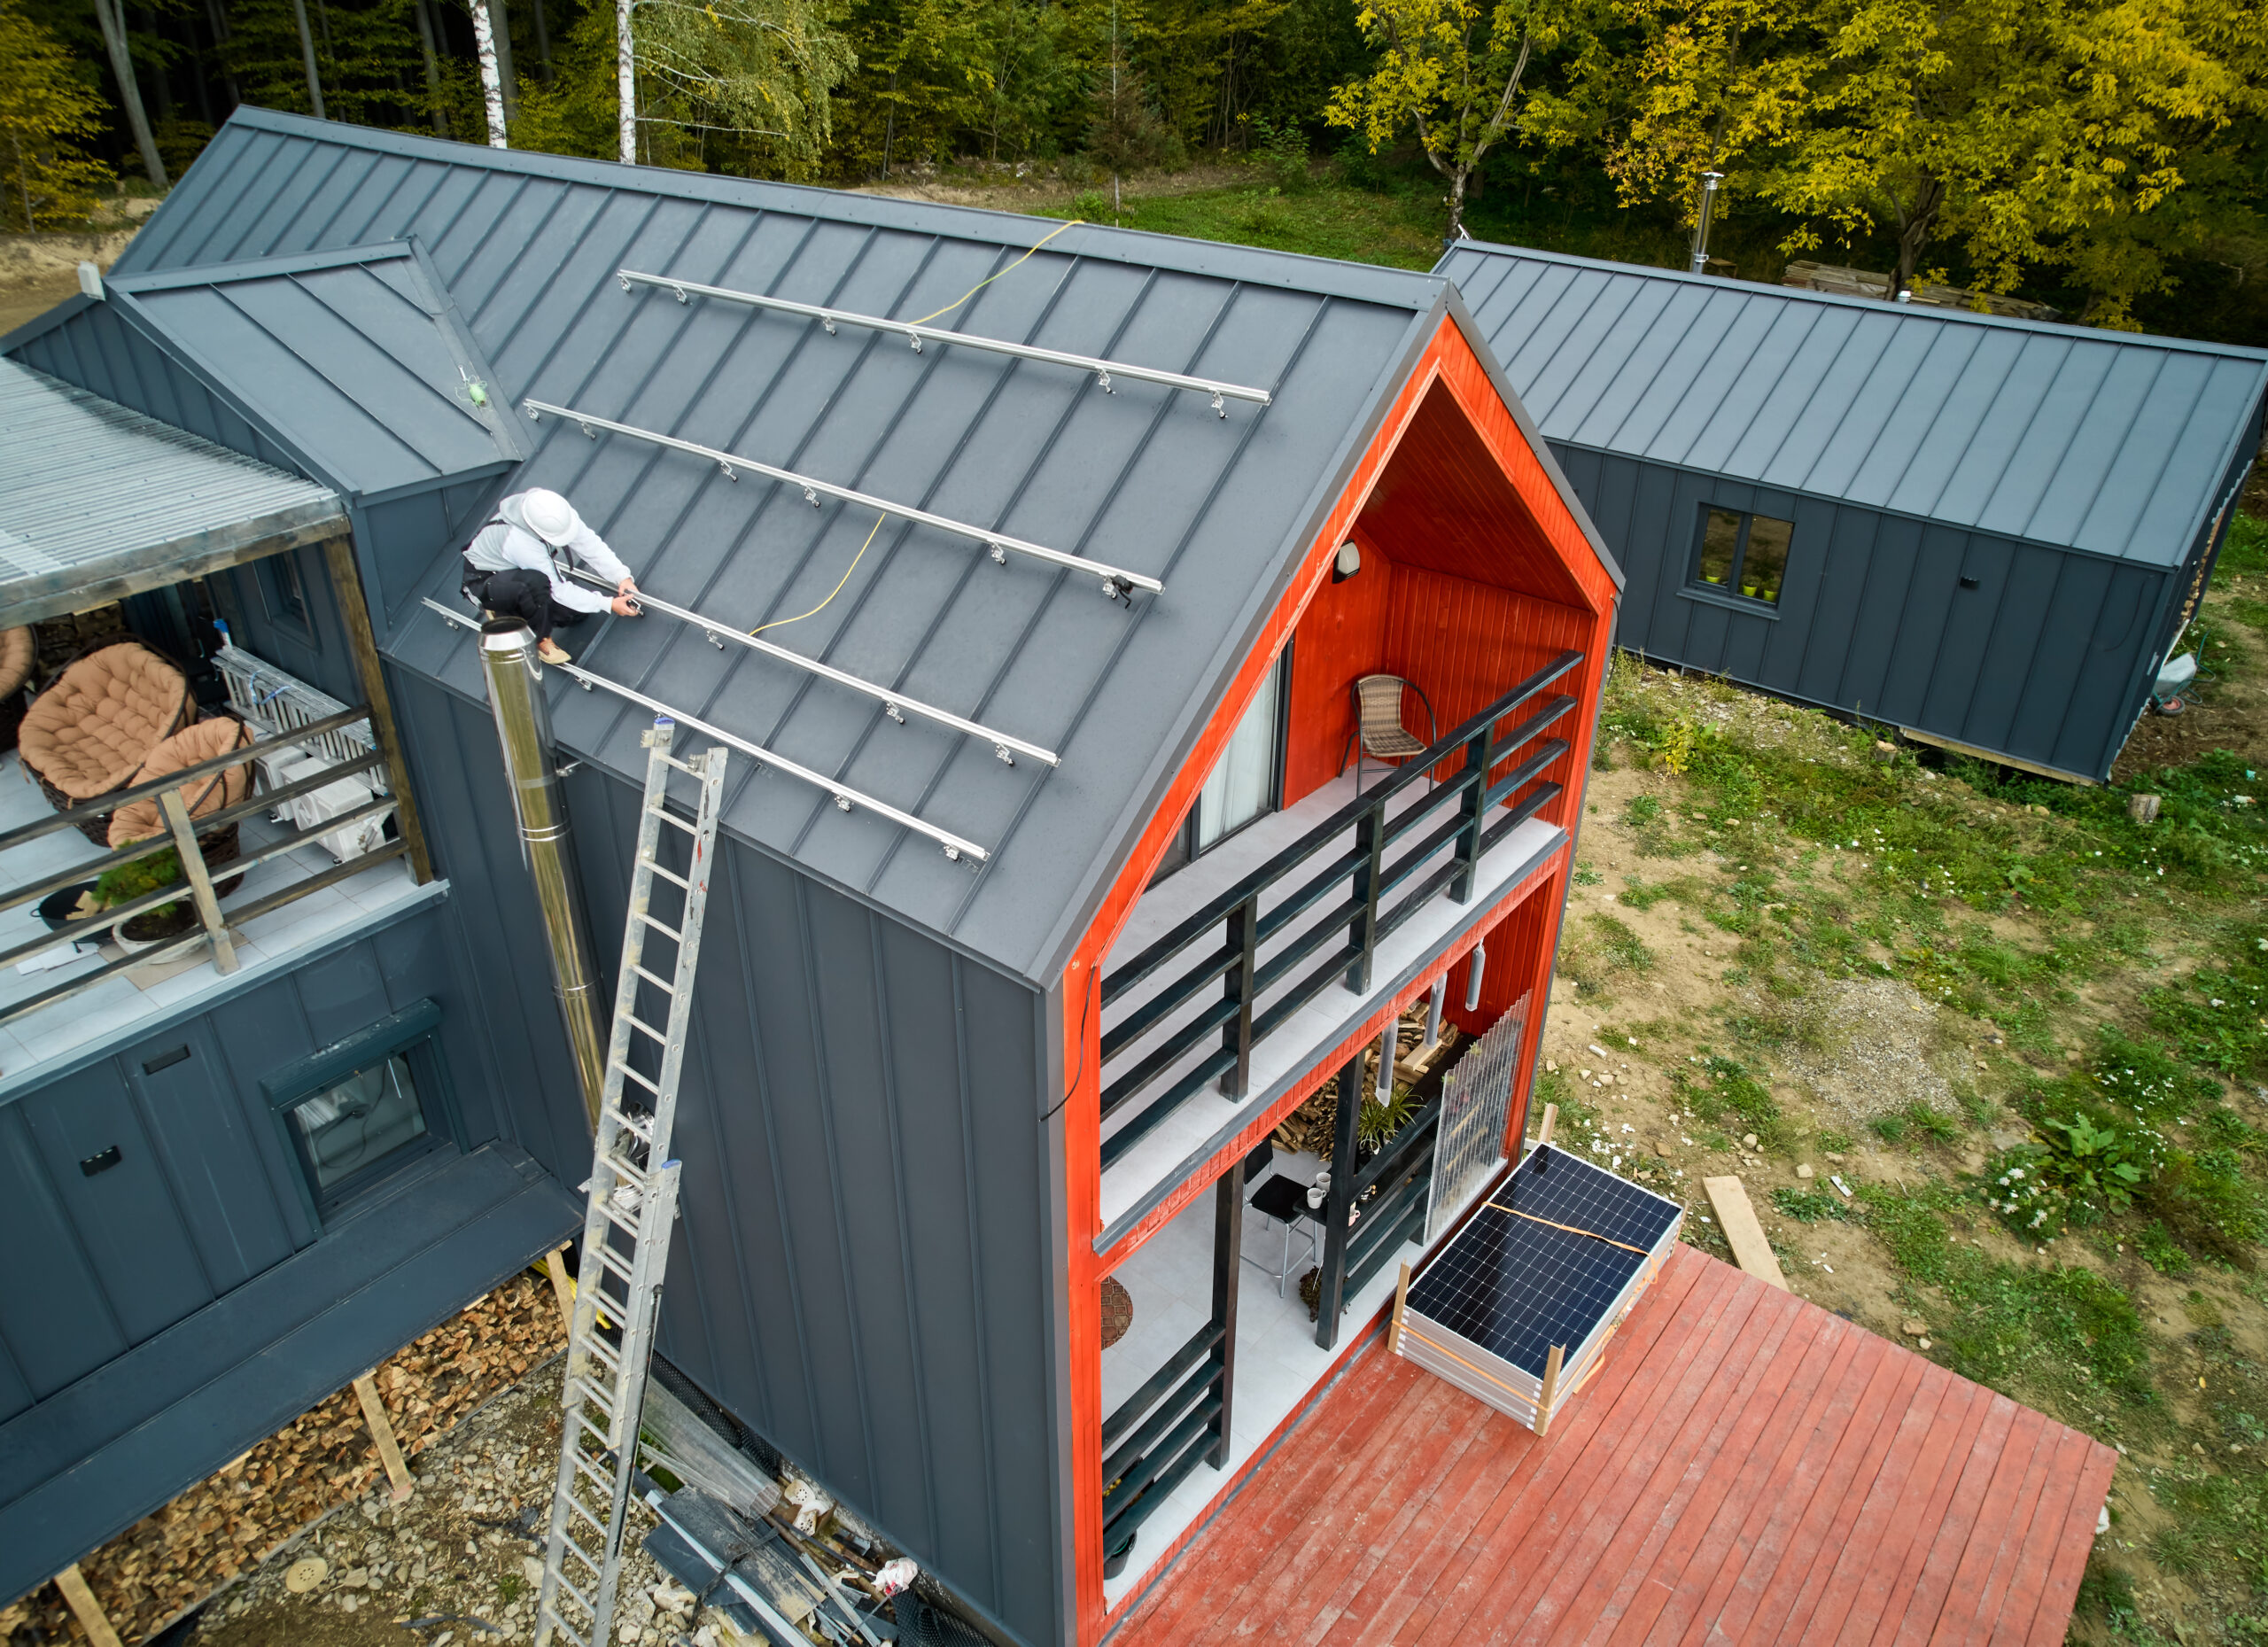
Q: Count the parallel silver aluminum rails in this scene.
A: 4